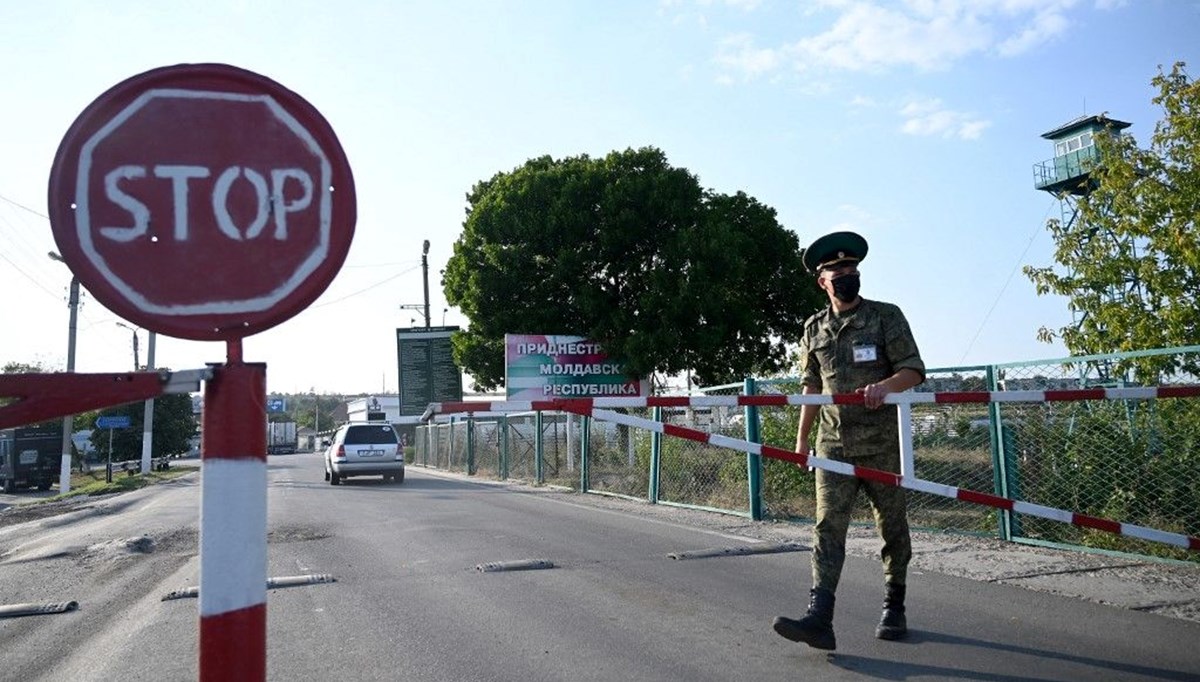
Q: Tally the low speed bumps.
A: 4